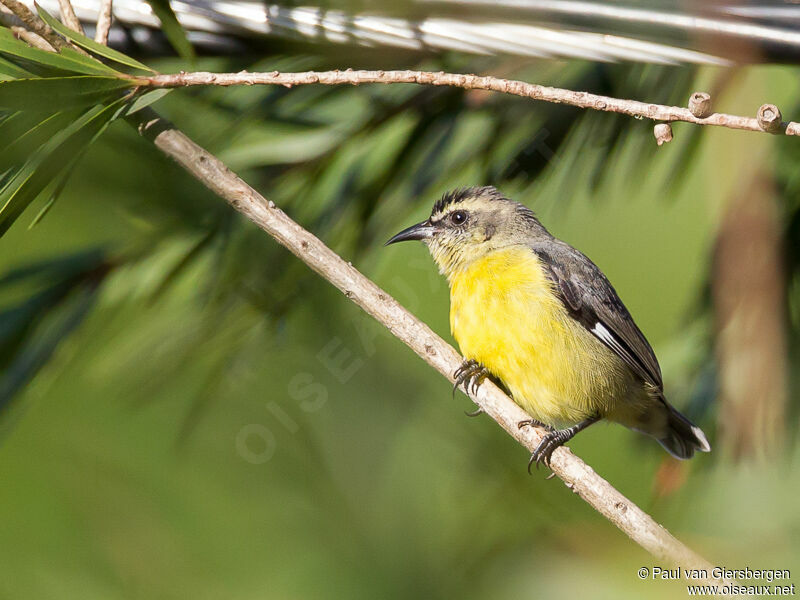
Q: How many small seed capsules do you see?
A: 3